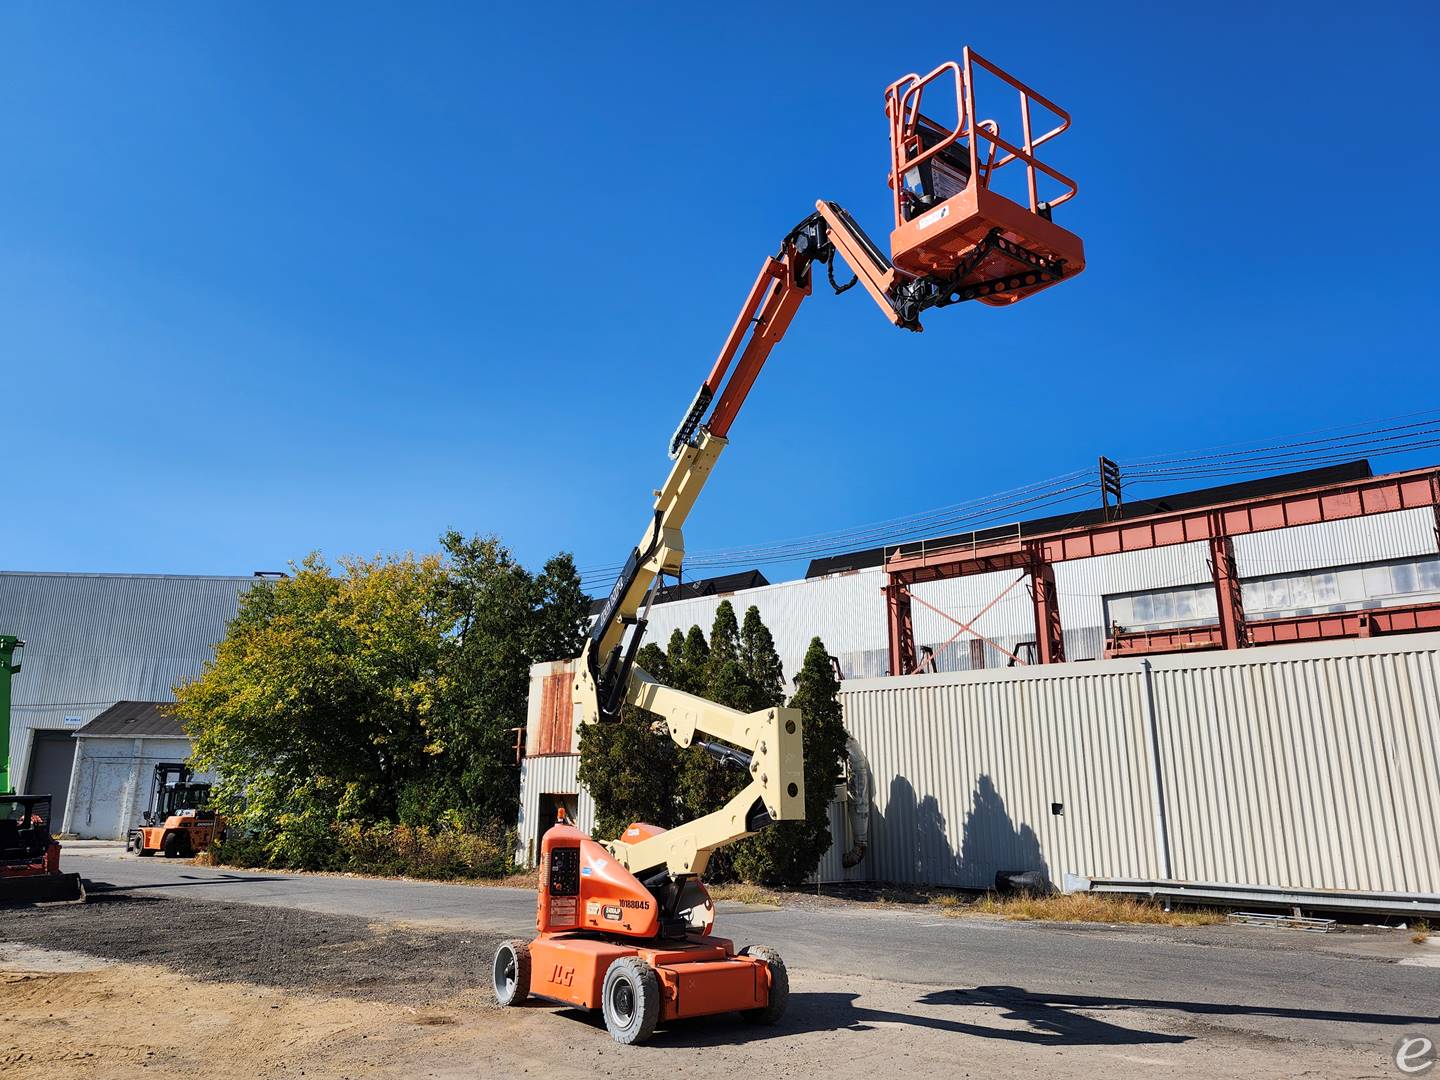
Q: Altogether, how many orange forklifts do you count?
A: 1